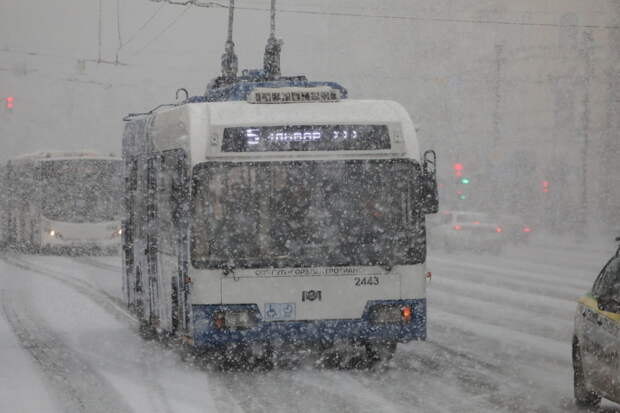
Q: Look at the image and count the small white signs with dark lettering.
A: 1